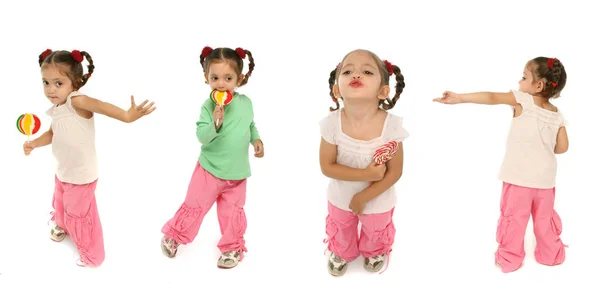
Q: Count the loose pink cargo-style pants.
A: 4